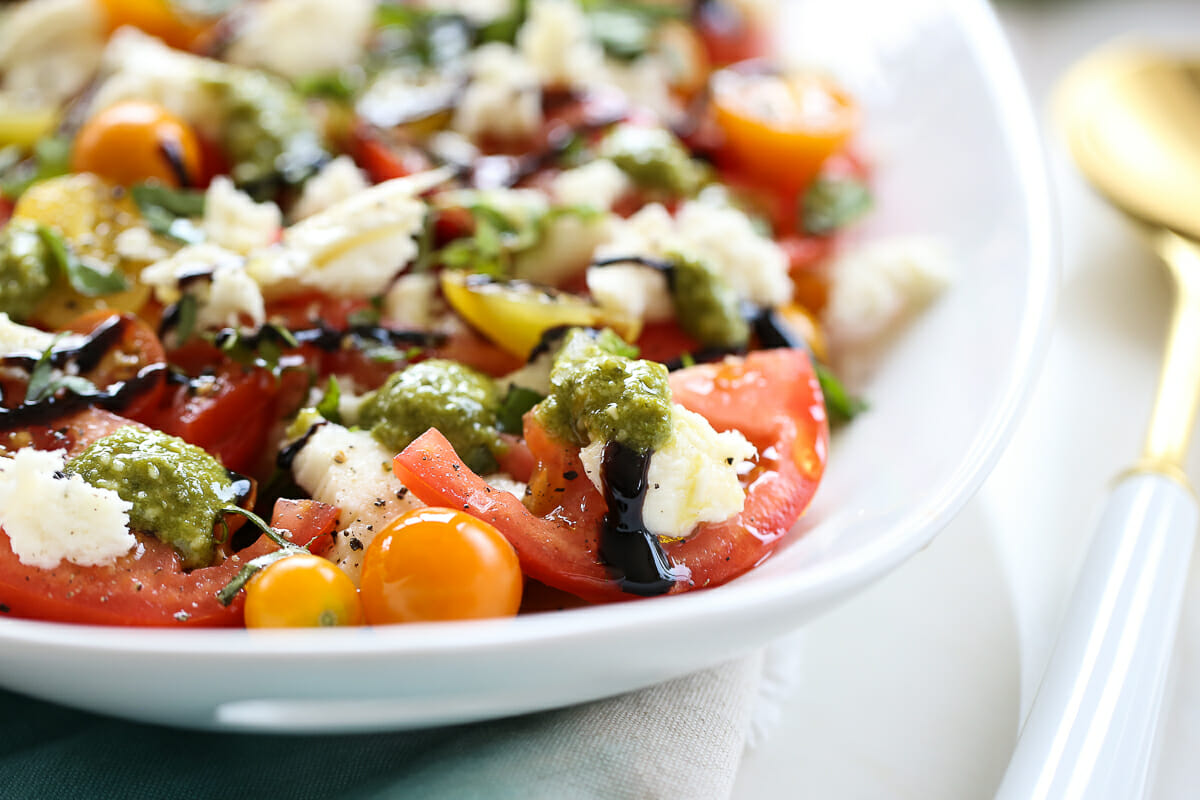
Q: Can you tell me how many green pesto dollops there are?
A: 7